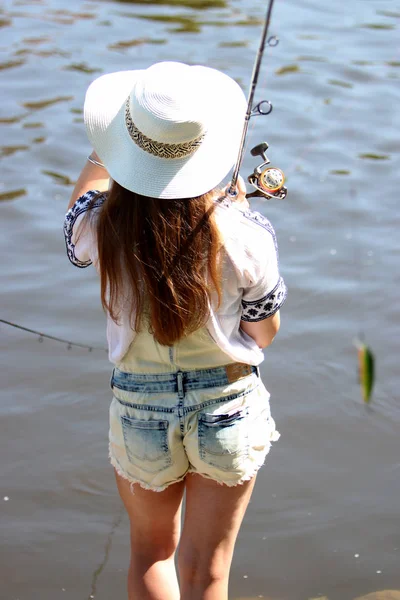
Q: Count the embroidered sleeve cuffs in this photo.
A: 2